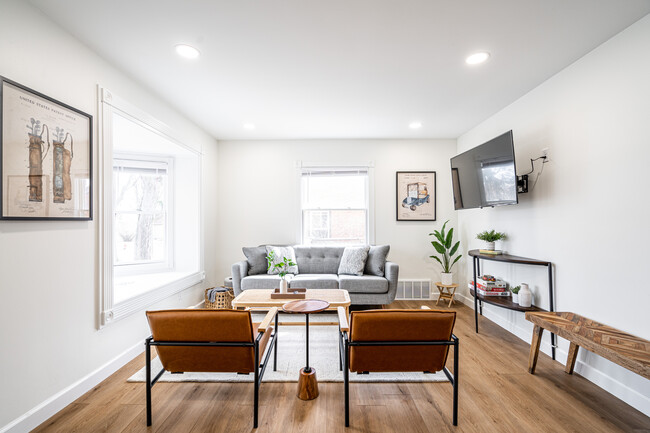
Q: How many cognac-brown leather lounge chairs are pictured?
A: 2